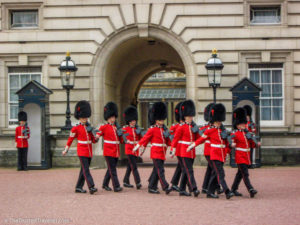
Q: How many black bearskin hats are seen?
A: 11